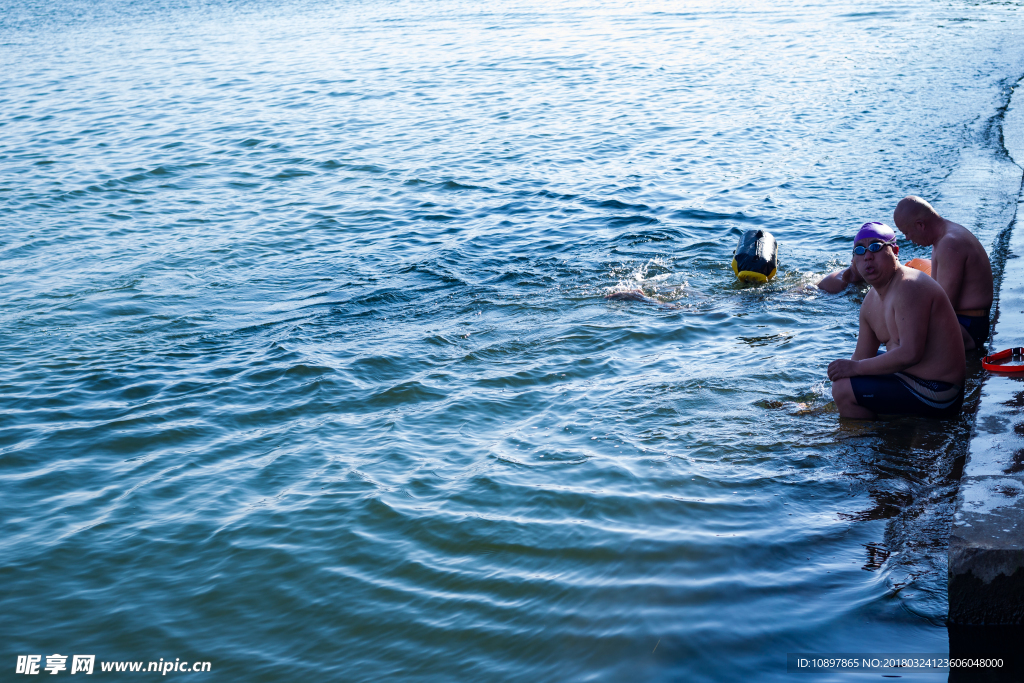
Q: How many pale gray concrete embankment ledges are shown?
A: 1